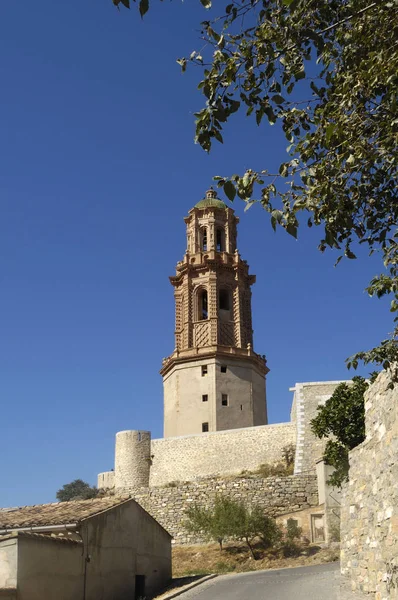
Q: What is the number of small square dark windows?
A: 5